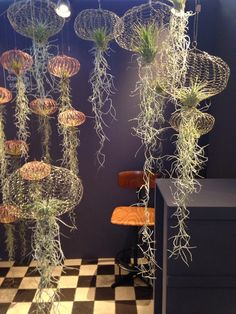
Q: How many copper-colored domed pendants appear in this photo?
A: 8